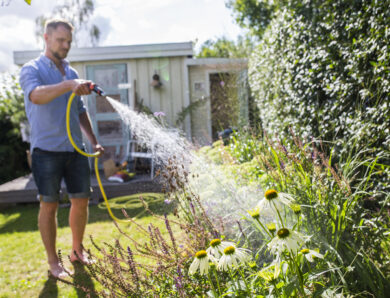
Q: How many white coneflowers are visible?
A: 6